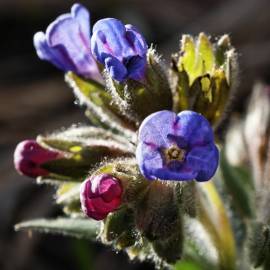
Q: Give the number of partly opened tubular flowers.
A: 2